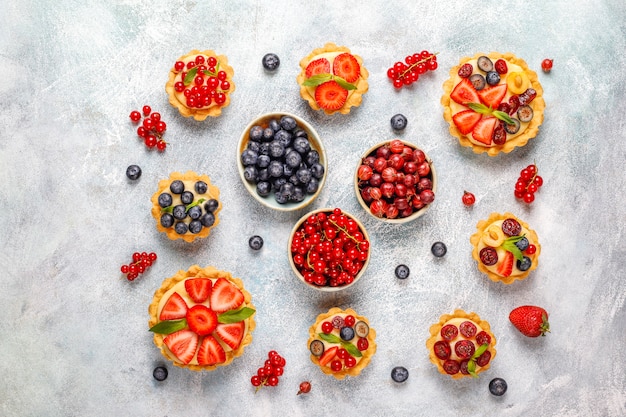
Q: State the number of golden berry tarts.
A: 8